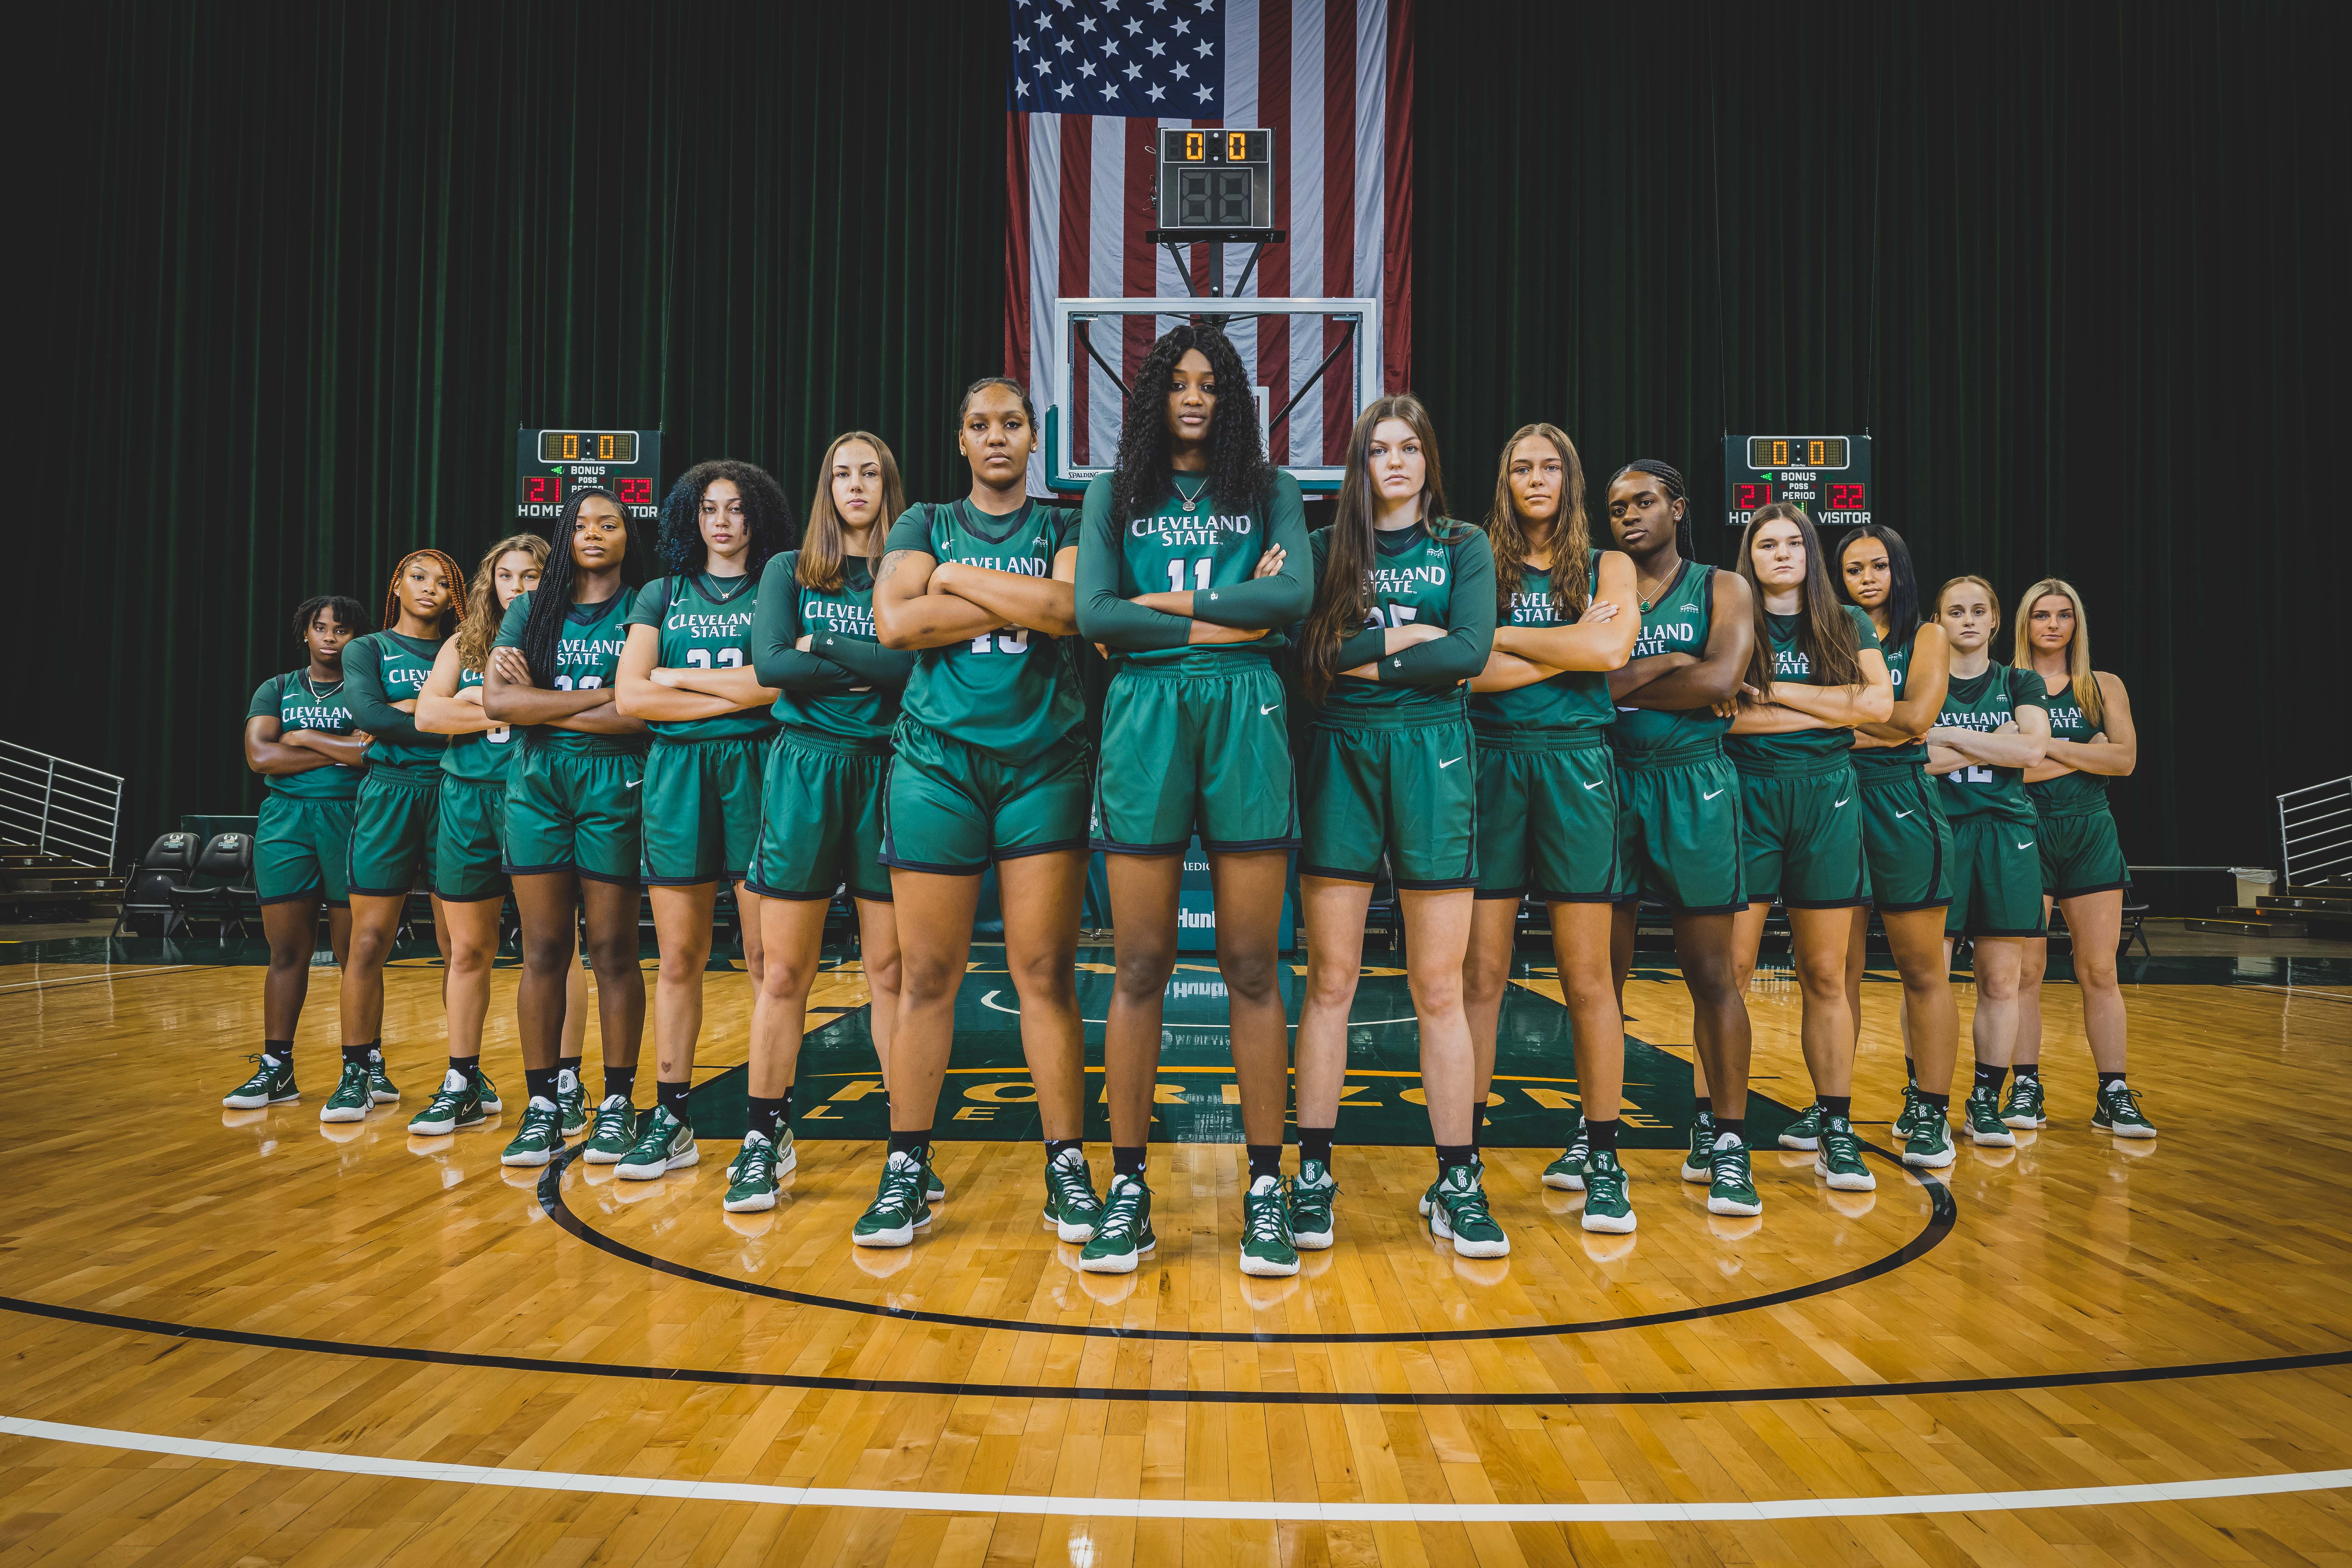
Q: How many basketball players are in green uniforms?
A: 15